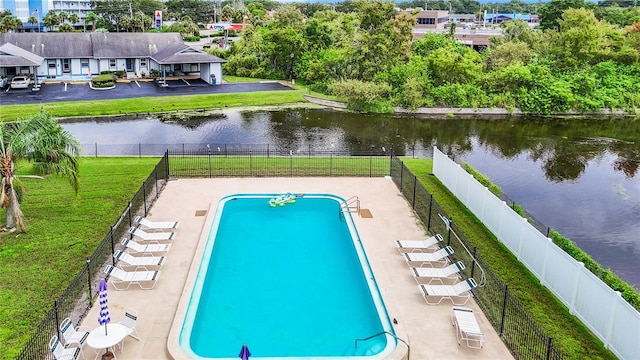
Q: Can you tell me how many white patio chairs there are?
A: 13